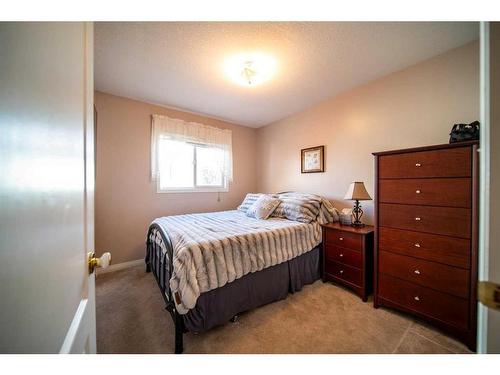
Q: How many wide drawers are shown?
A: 6